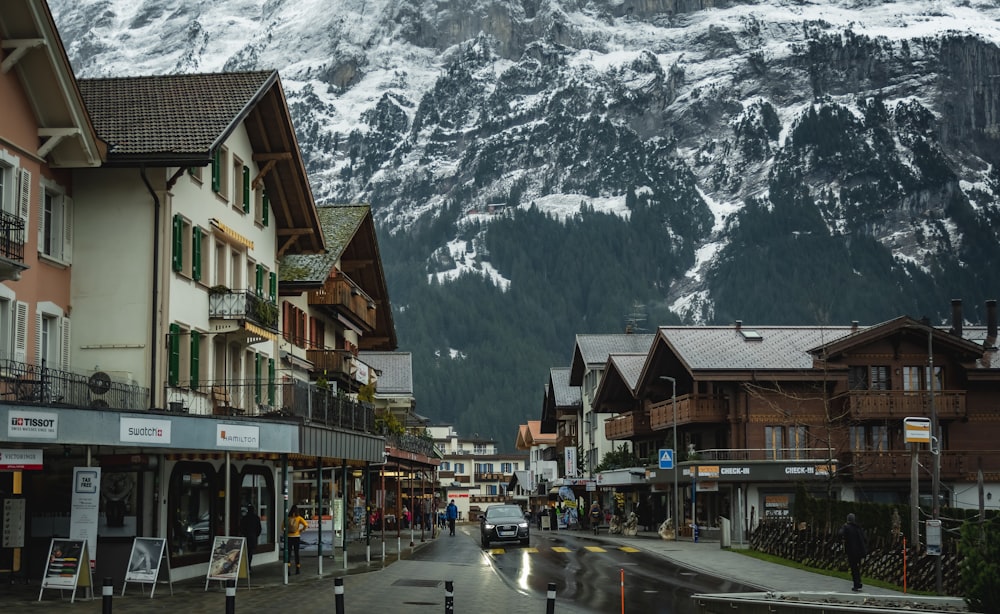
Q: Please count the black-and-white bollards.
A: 5